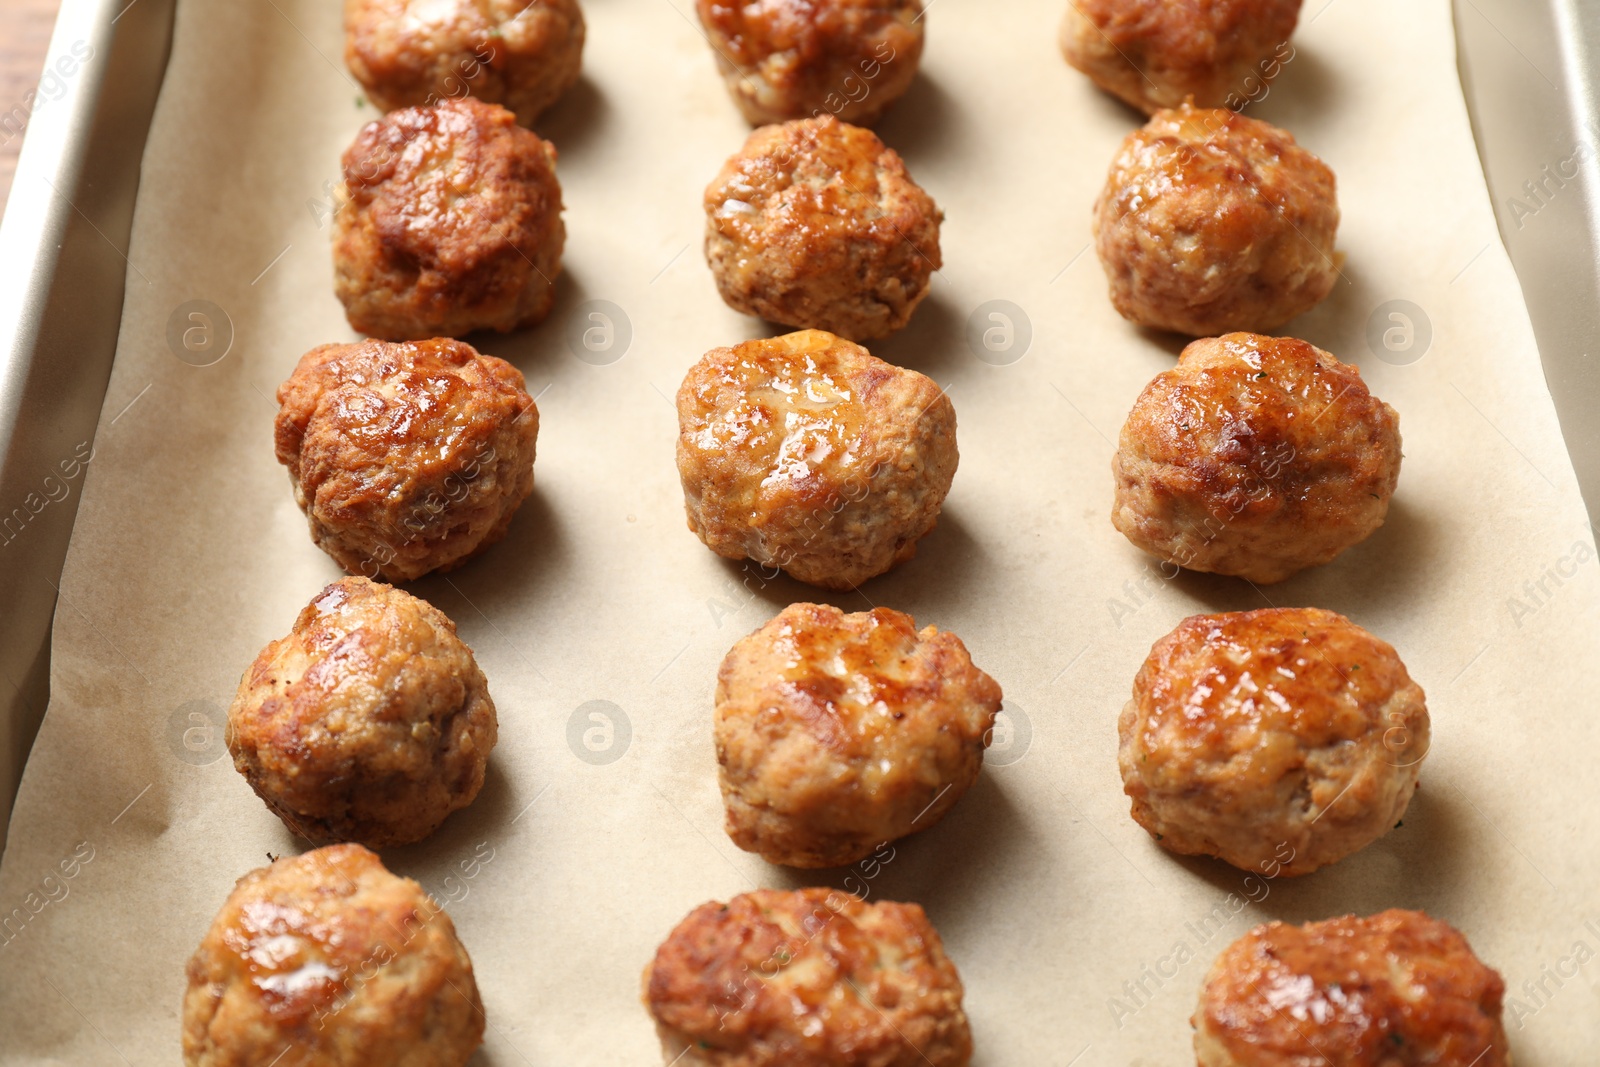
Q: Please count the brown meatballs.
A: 15